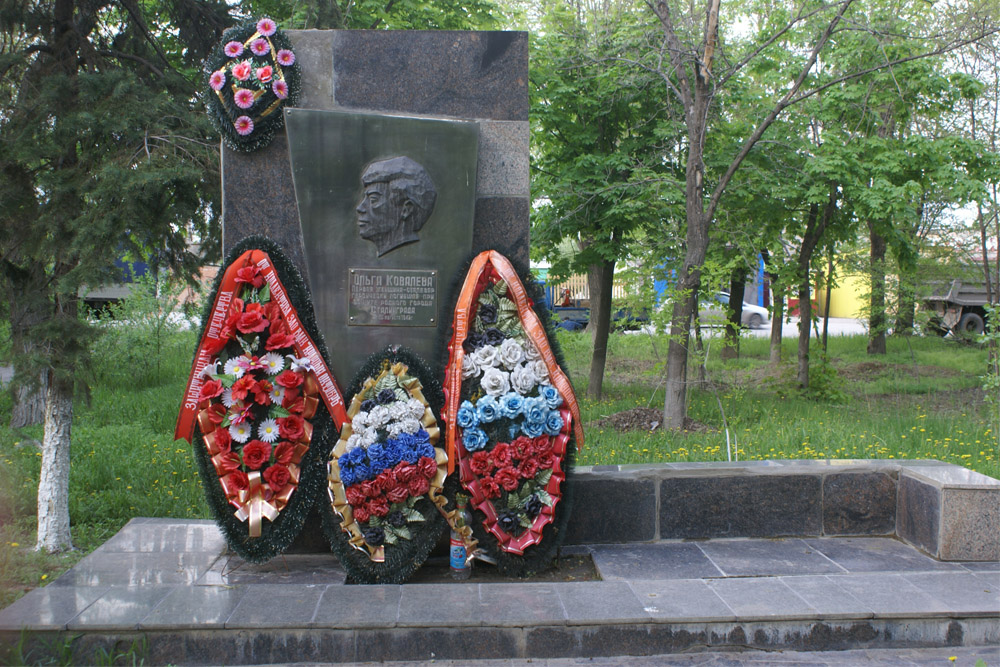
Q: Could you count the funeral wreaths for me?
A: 4